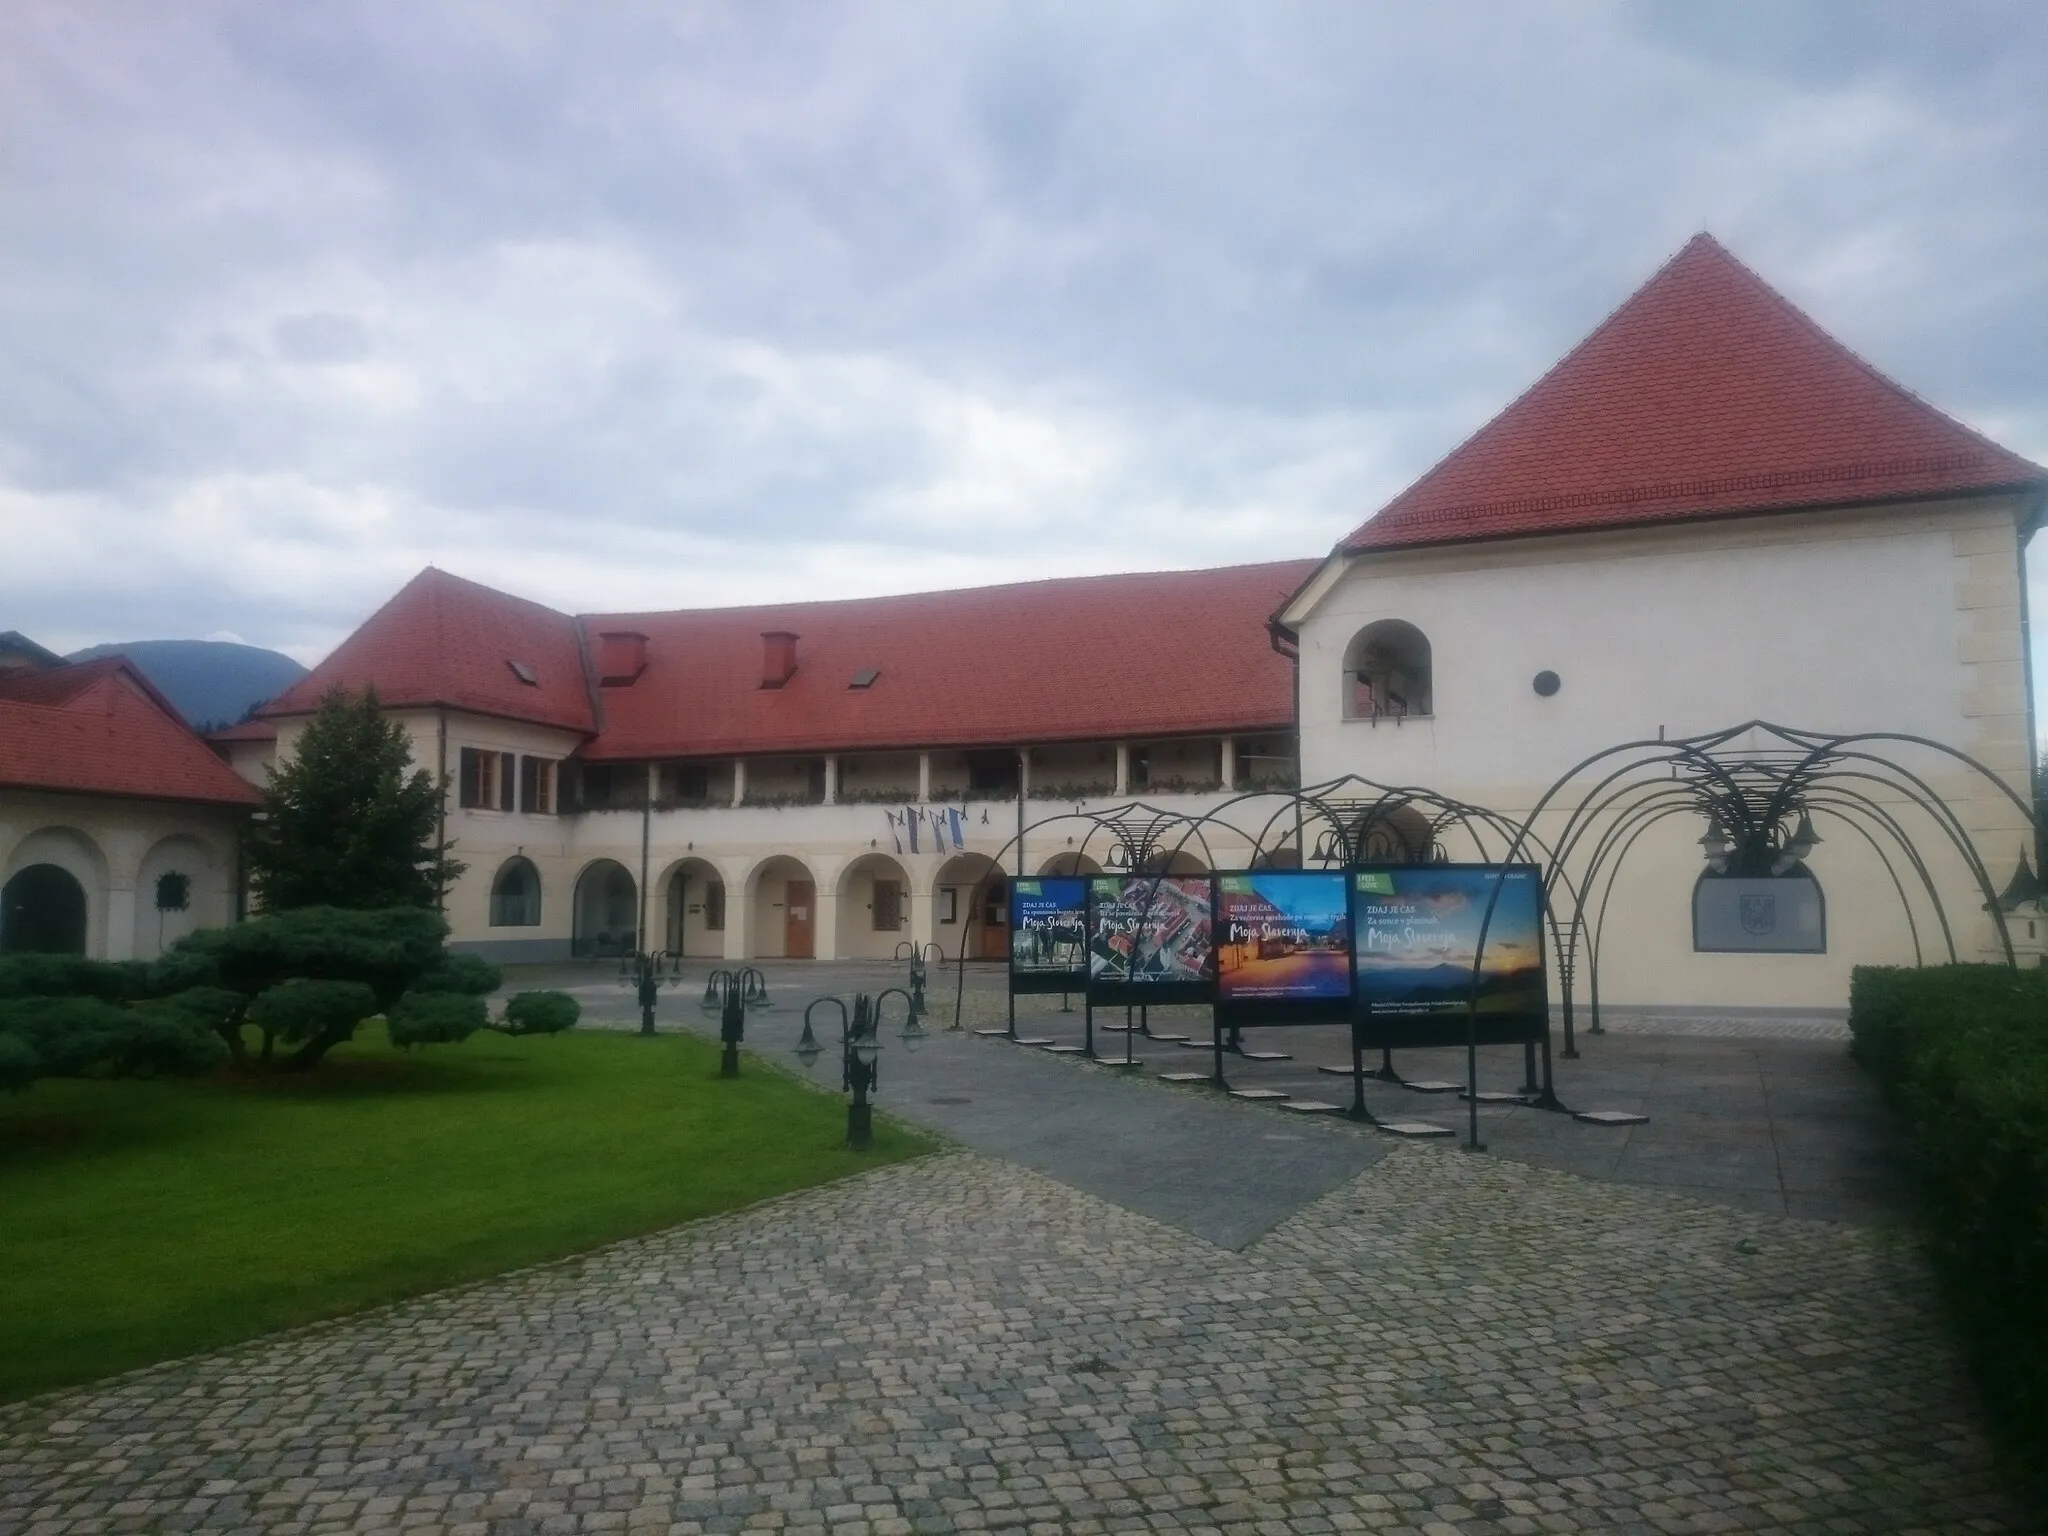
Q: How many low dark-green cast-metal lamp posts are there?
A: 4